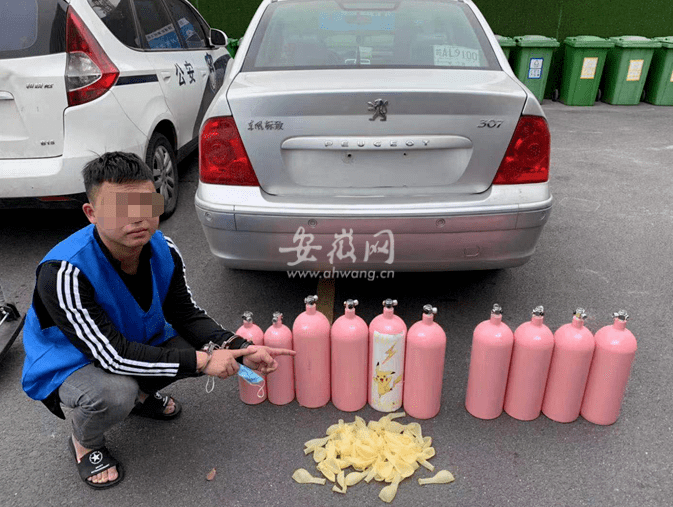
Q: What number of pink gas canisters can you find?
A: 10